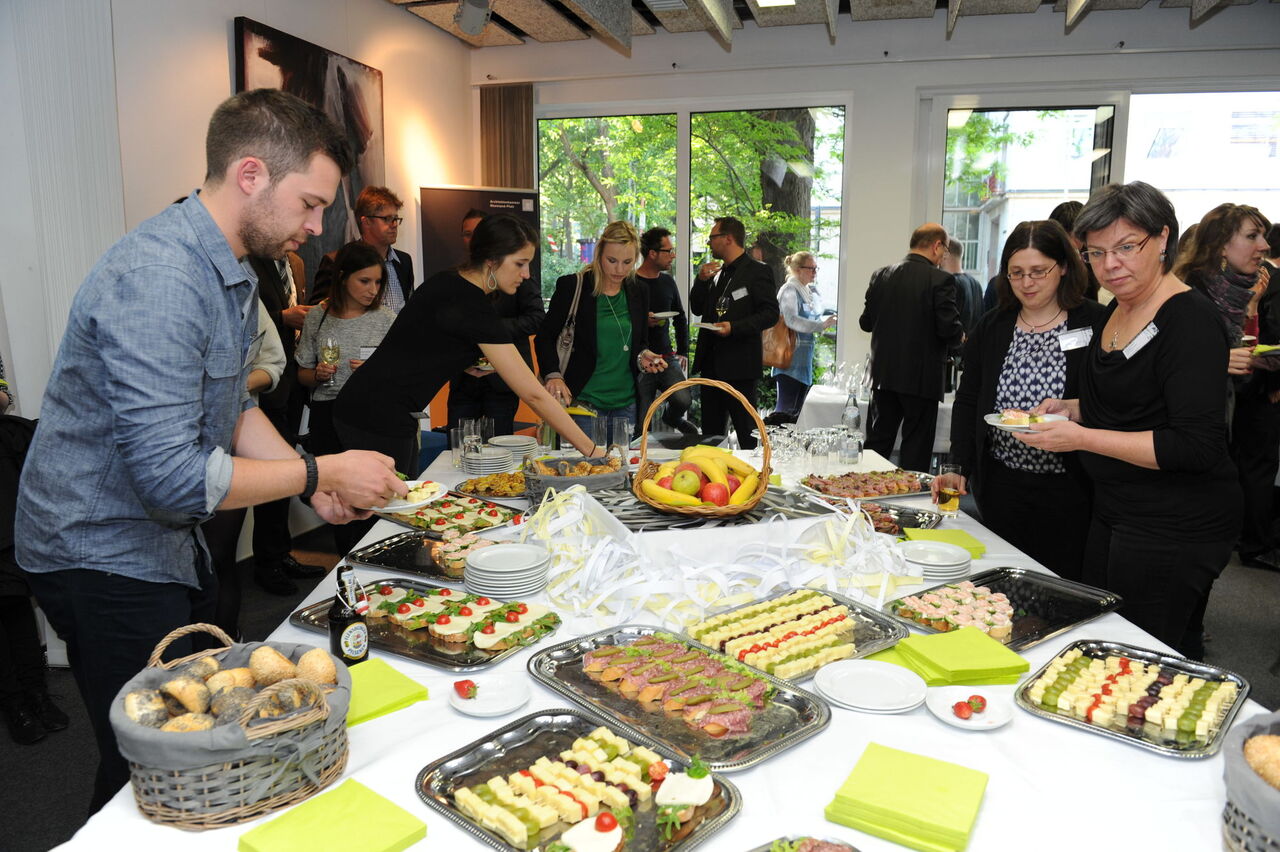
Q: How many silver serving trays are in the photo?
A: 12